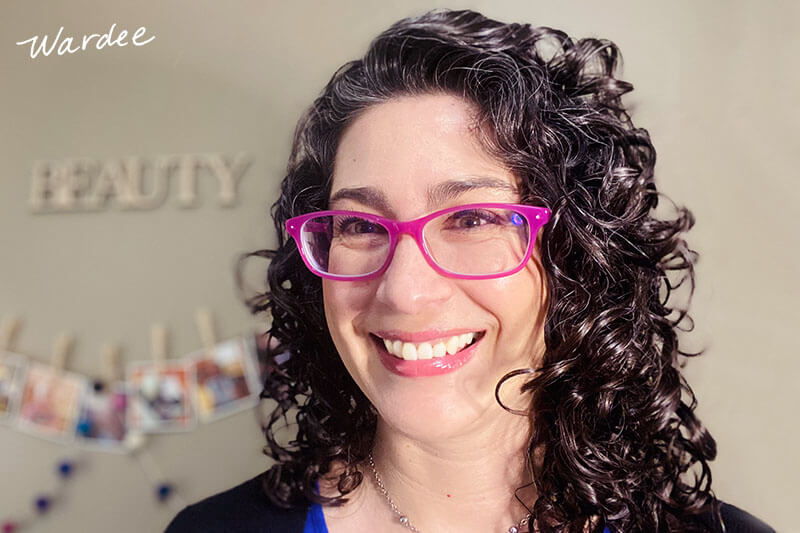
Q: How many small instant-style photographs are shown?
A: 5